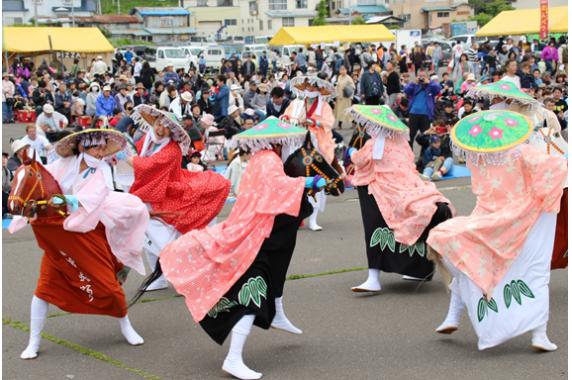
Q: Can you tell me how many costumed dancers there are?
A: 7